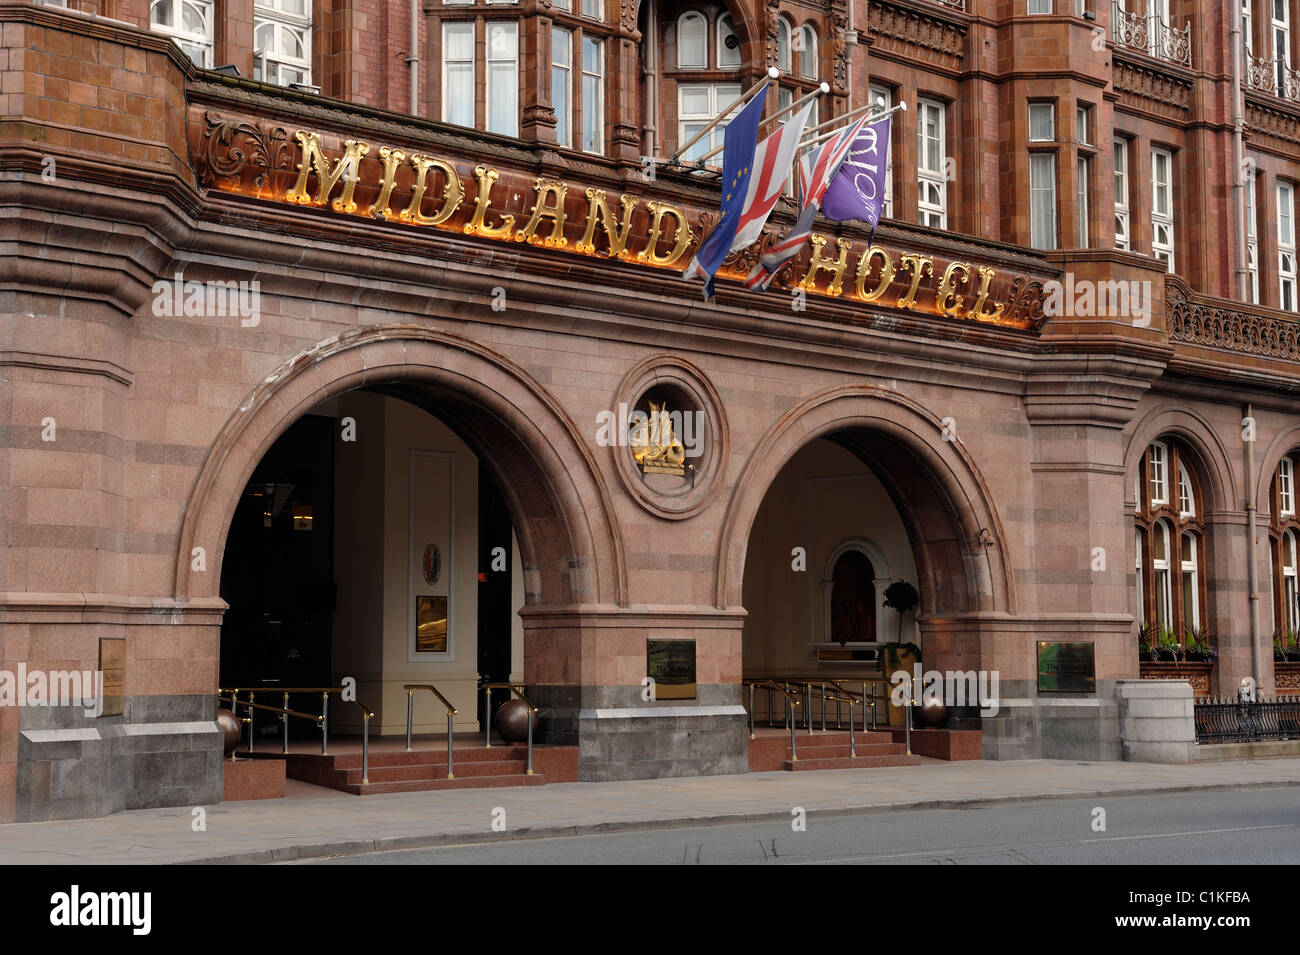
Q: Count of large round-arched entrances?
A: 2